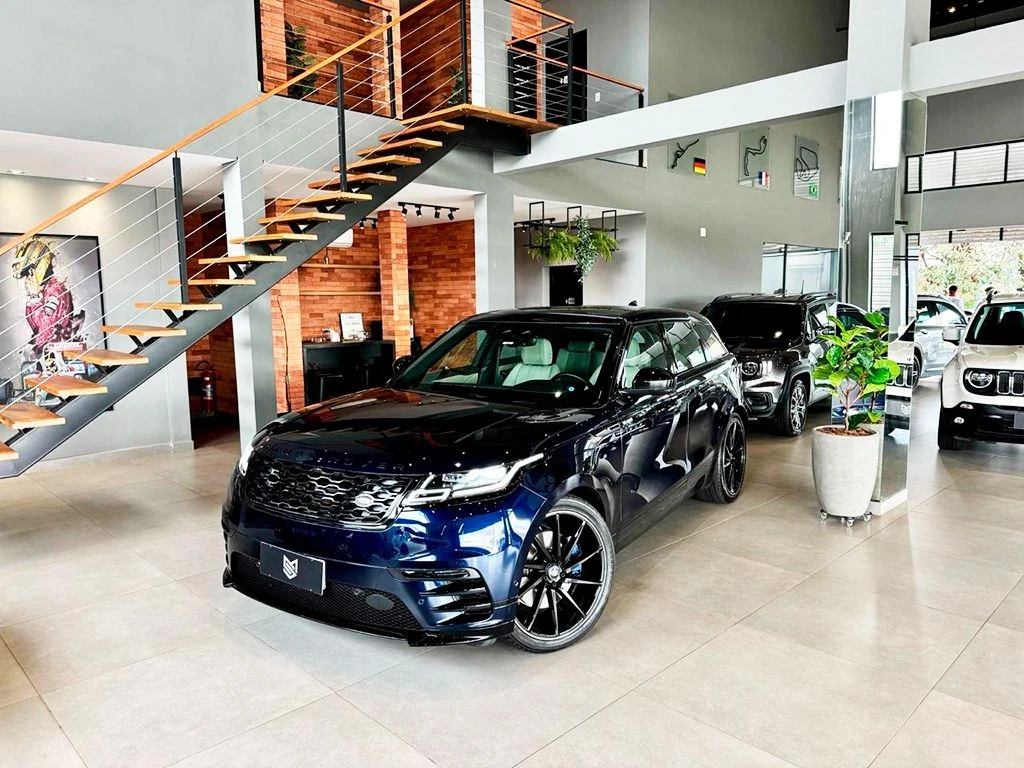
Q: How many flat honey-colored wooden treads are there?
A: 15